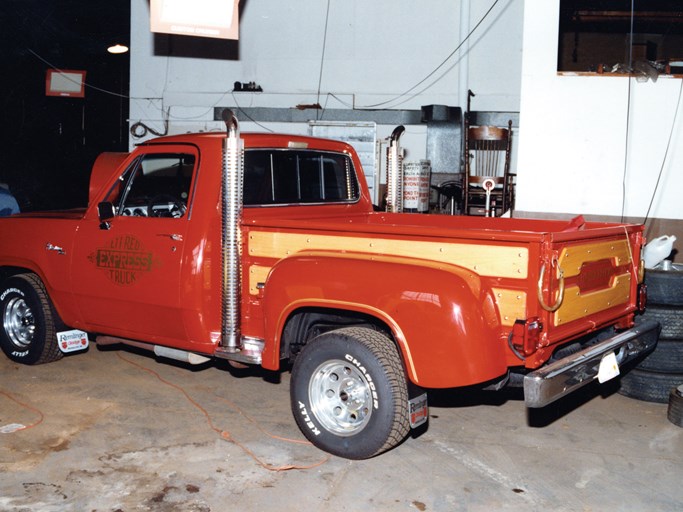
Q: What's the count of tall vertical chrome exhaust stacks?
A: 2